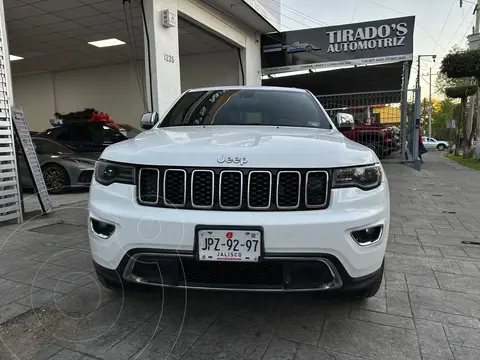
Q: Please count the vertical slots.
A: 7